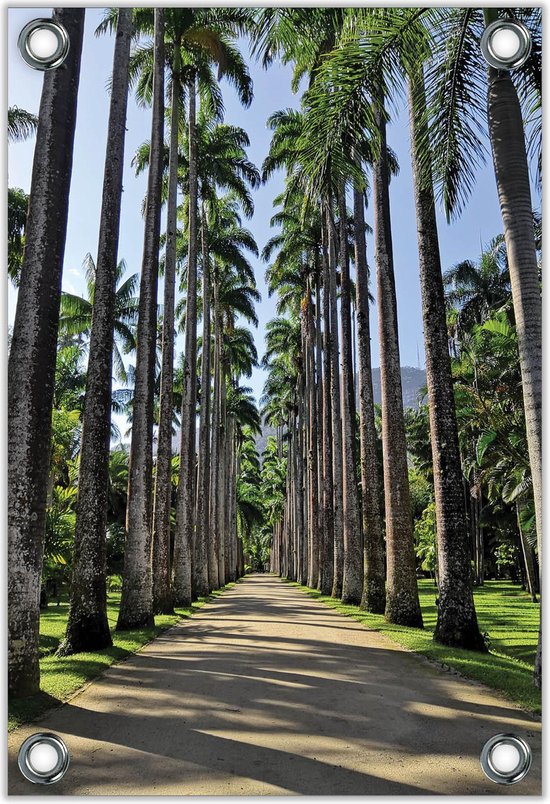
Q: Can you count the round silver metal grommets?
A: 4